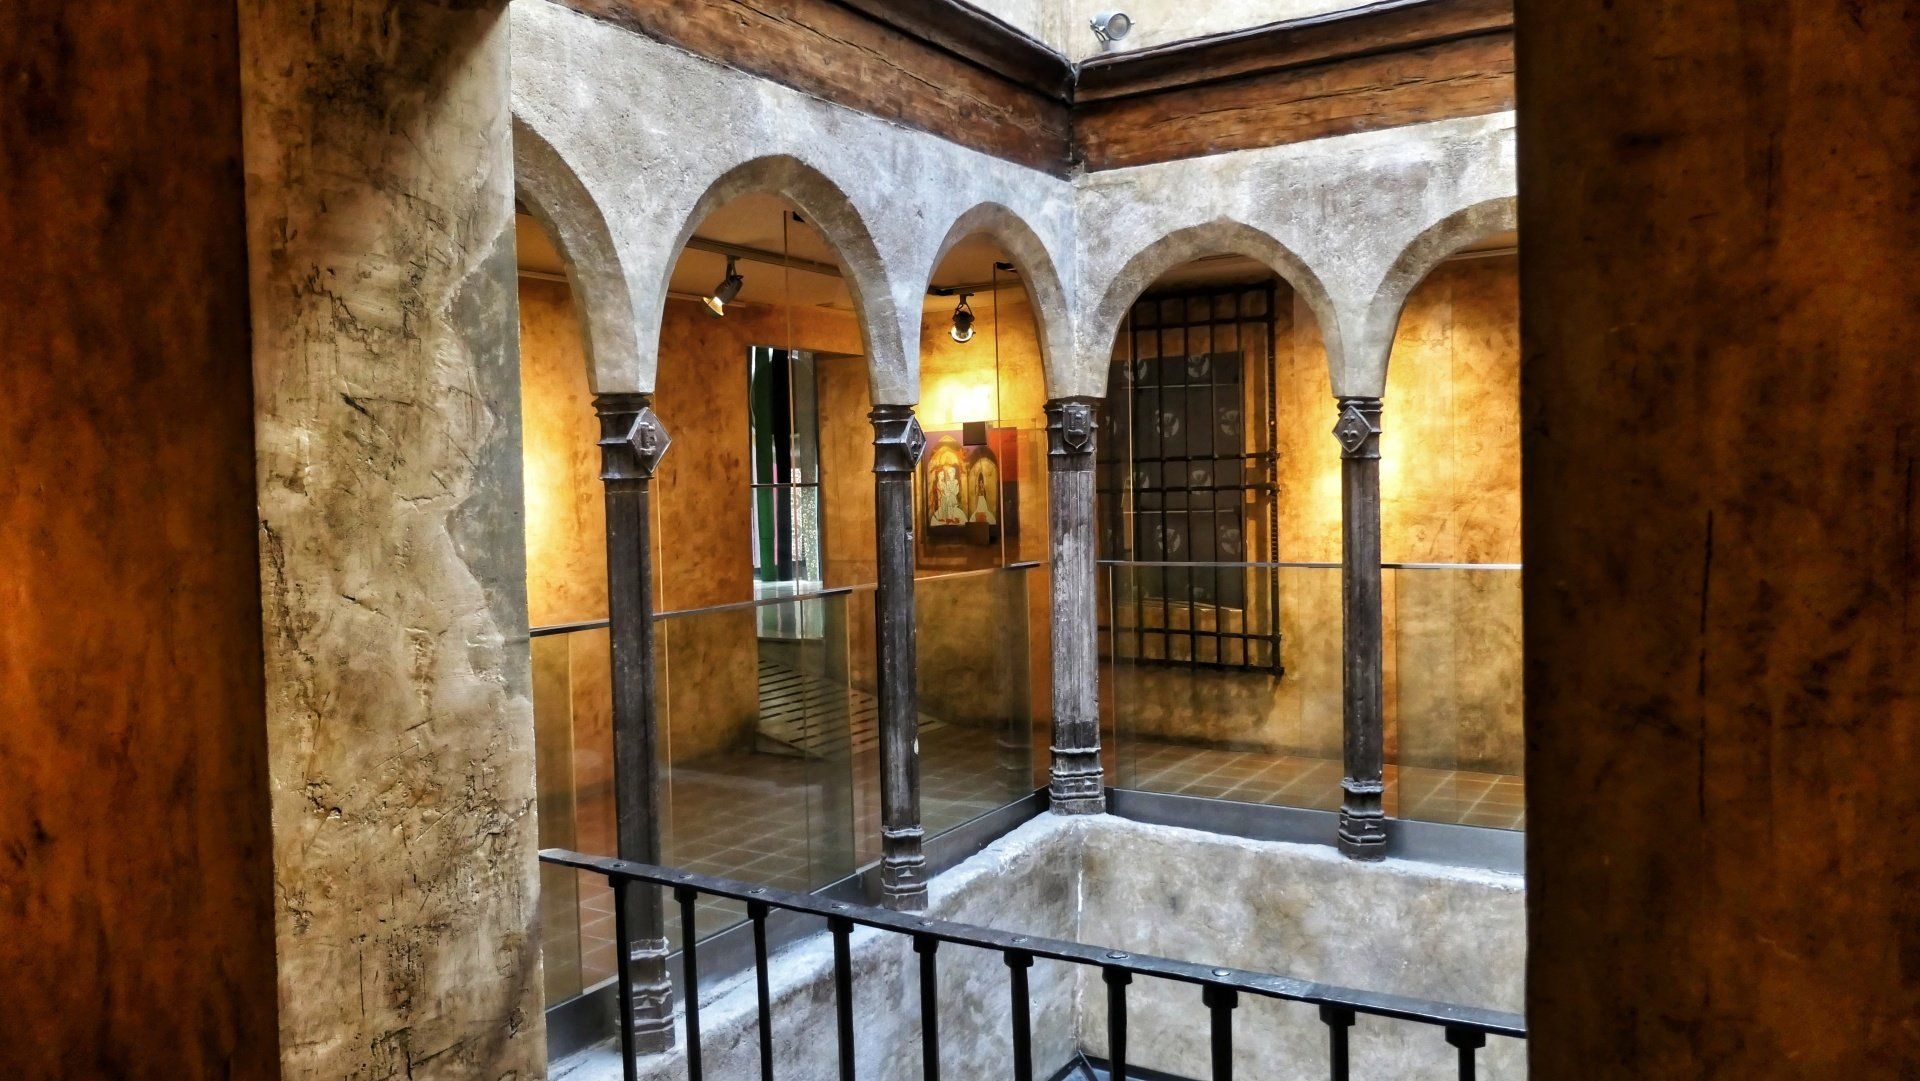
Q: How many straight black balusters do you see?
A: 10